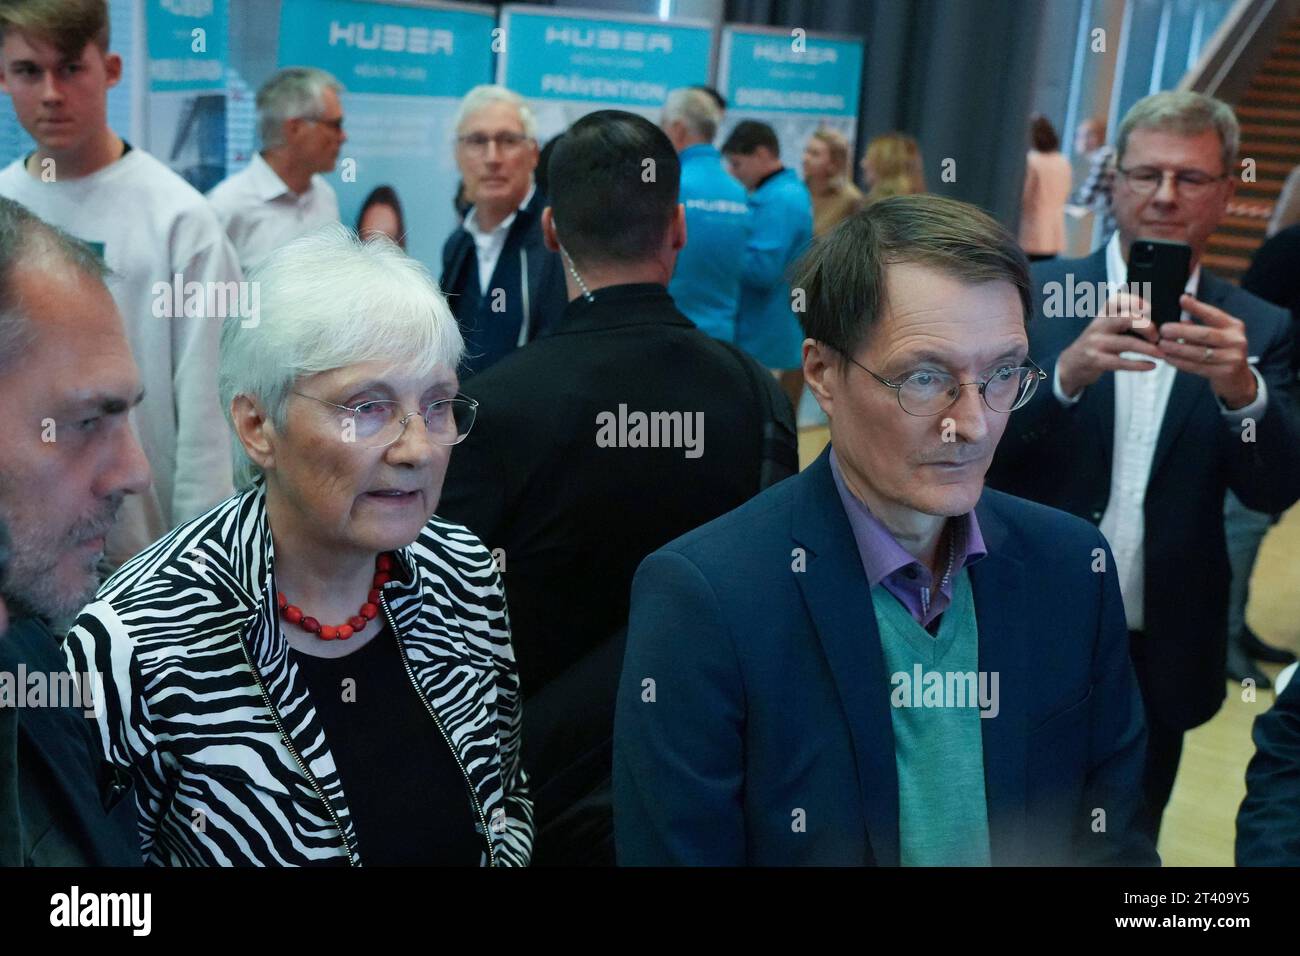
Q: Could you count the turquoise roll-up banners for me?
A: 4